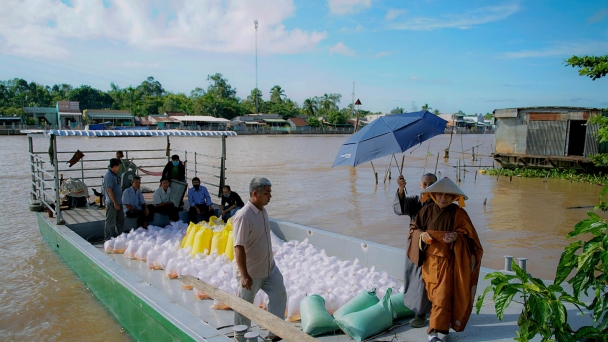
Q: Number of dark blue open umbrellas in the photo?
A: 1